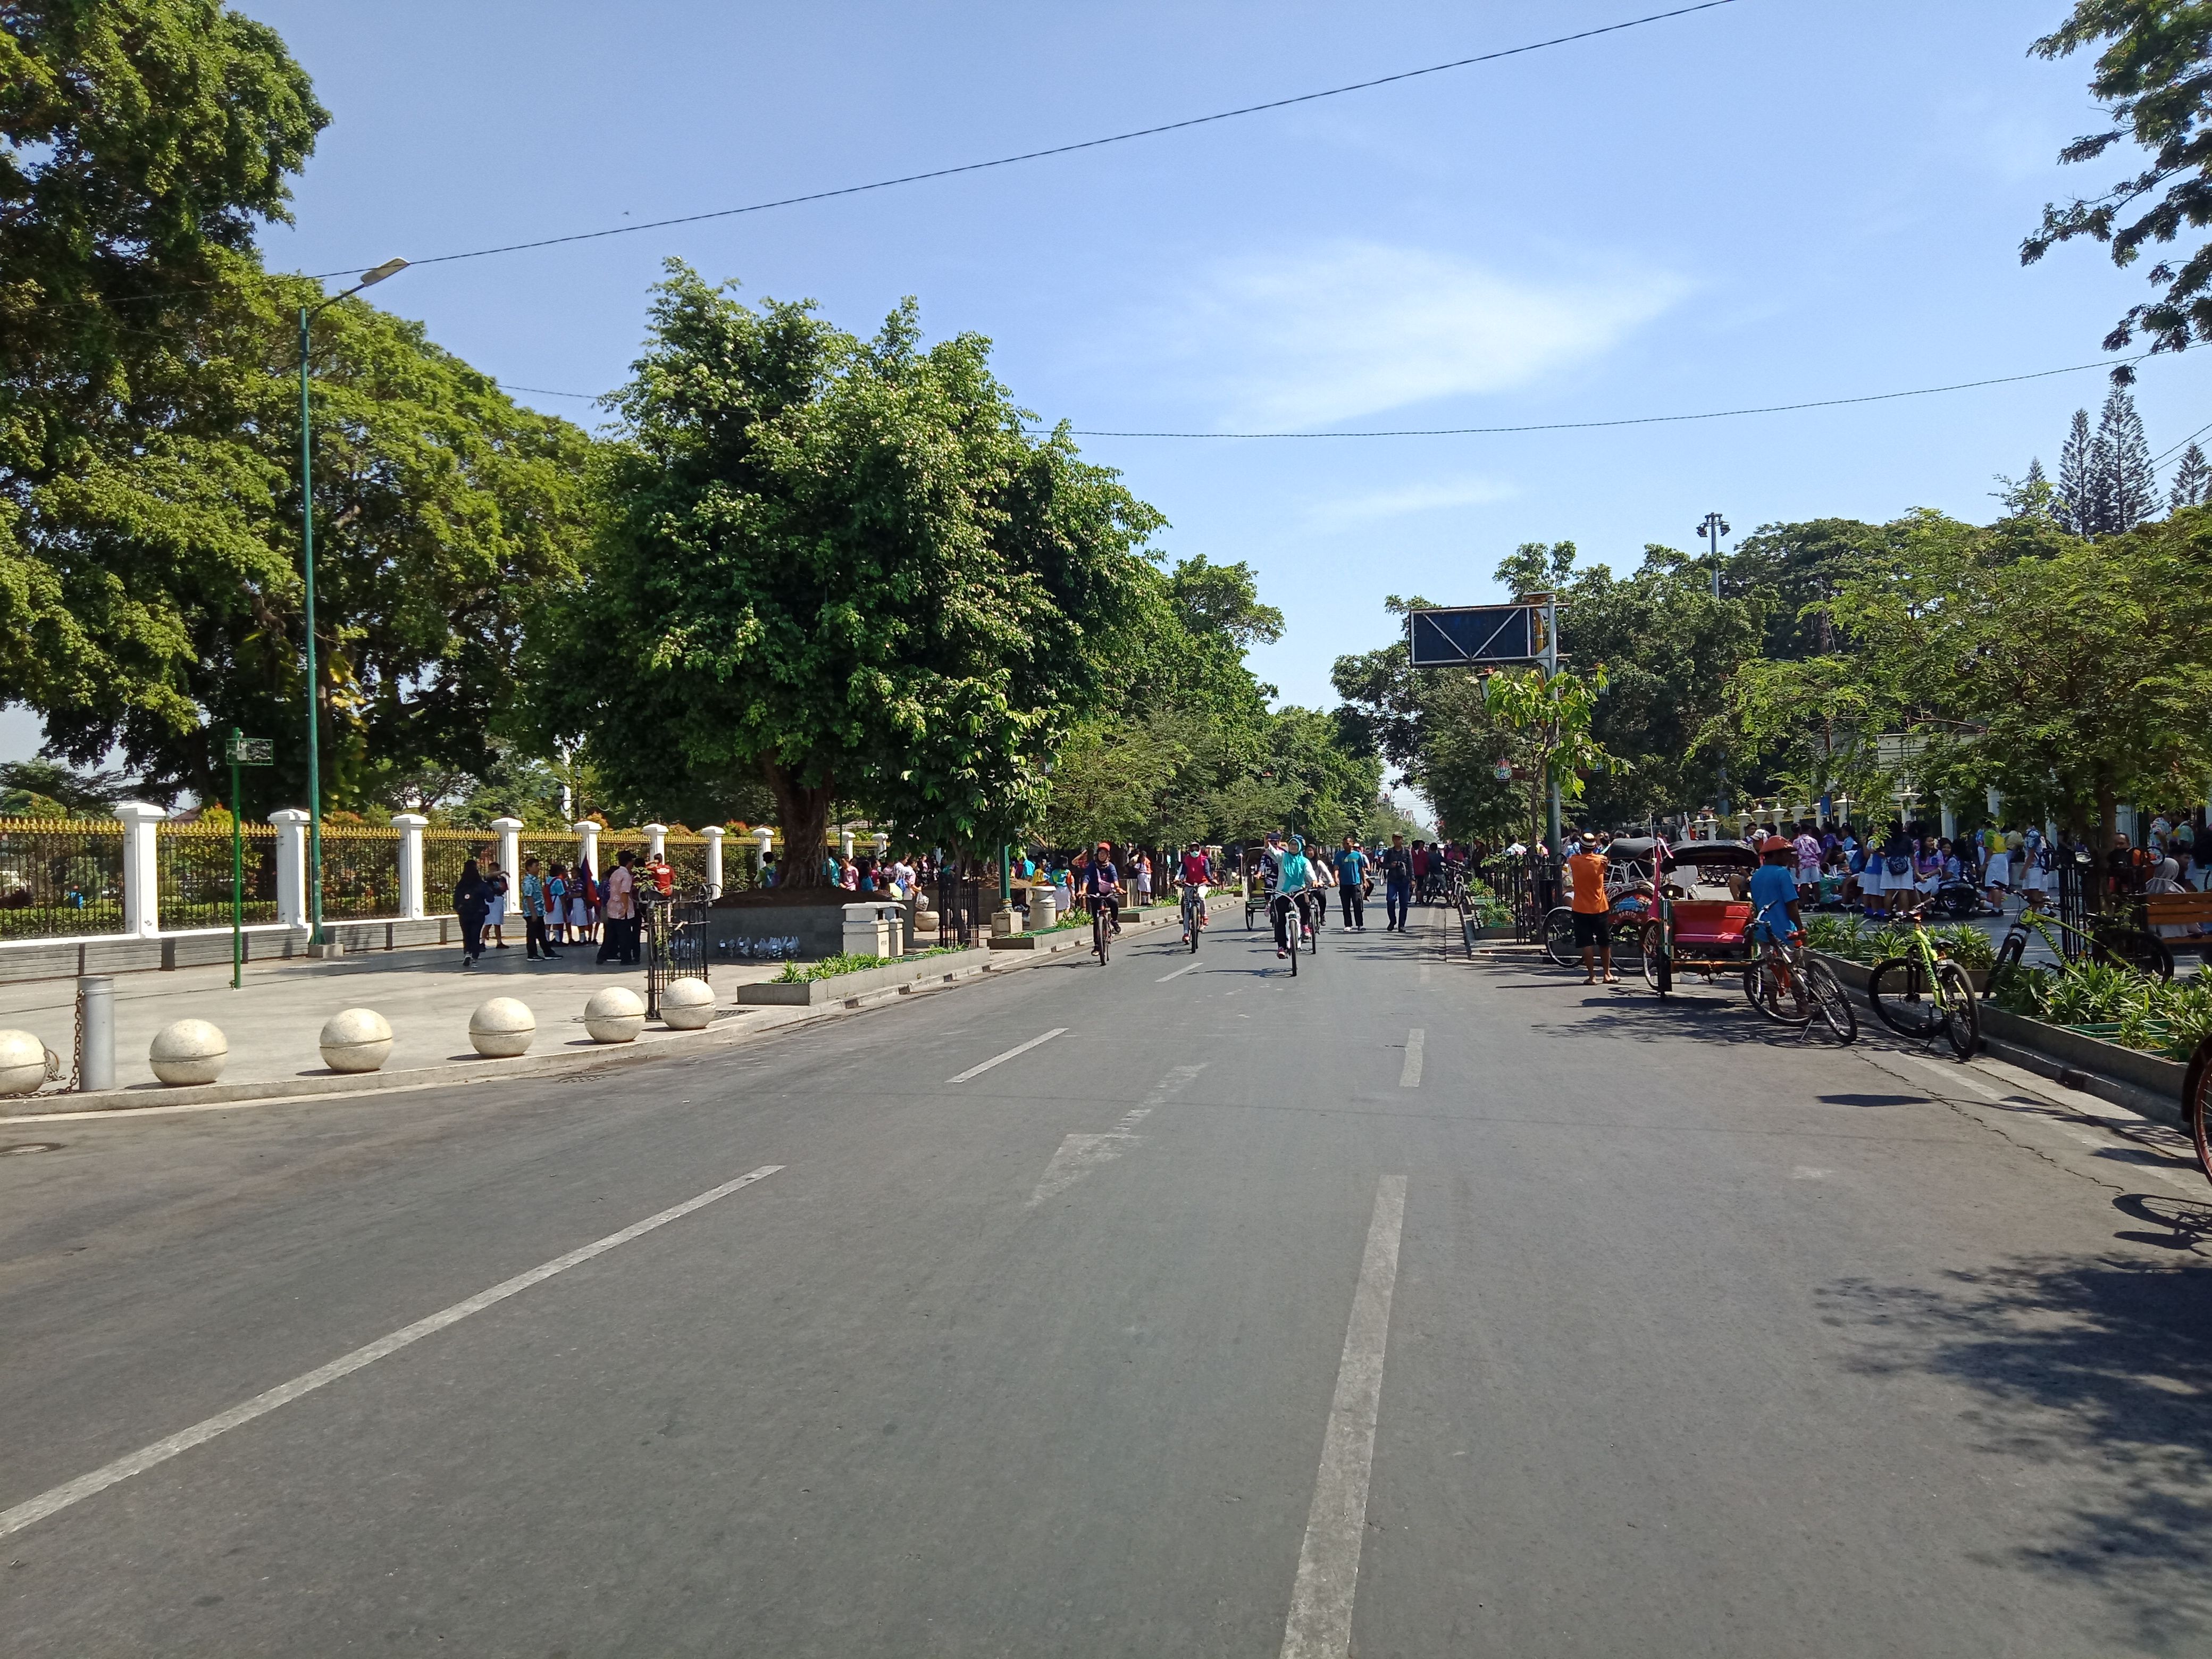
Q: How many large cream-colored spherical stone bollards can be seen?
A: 6